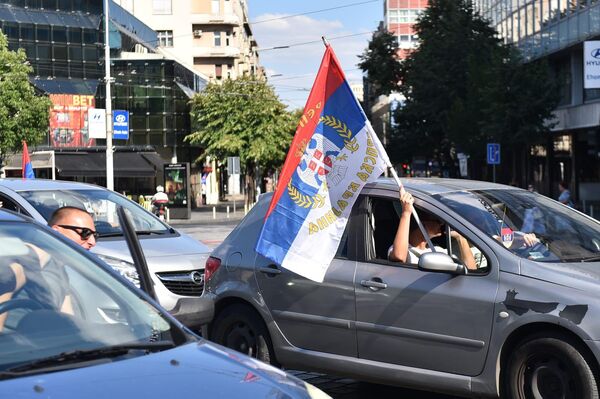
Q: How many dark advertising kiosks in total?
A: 1